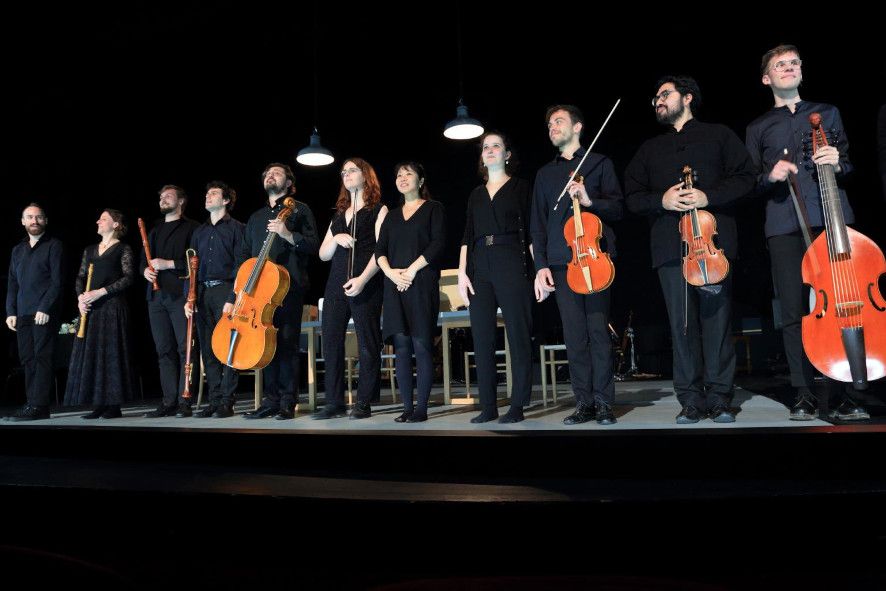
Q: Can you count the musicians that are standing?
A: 11